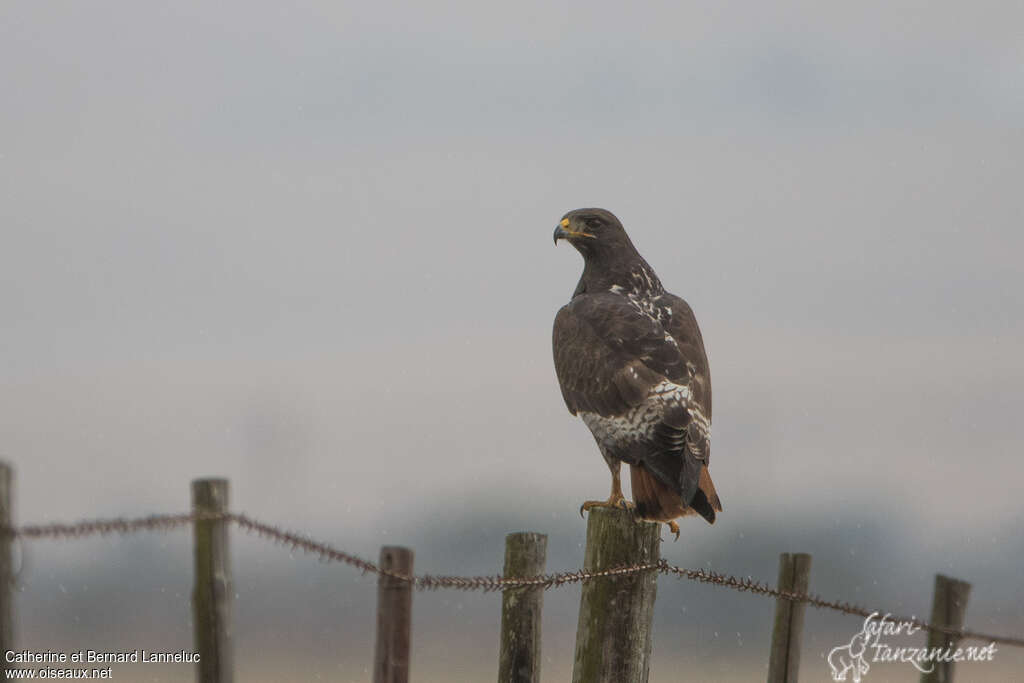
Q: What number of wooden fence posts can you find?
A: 7